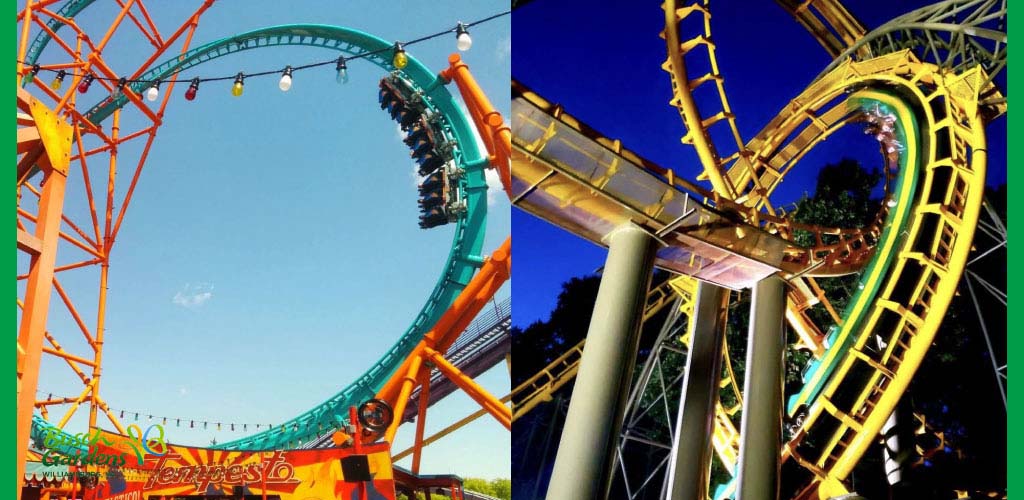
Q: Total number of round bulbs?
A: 11